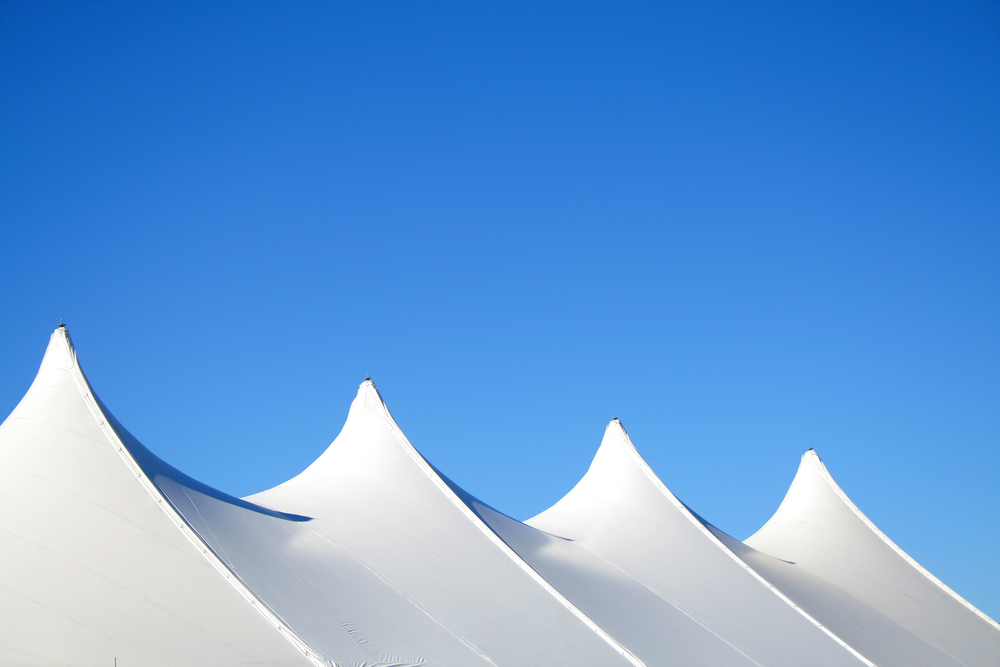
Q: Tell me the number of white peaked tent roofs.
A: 4